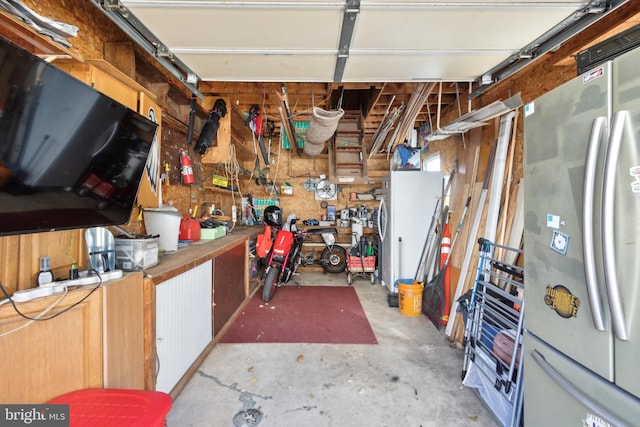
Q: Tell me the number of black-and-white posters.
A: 1